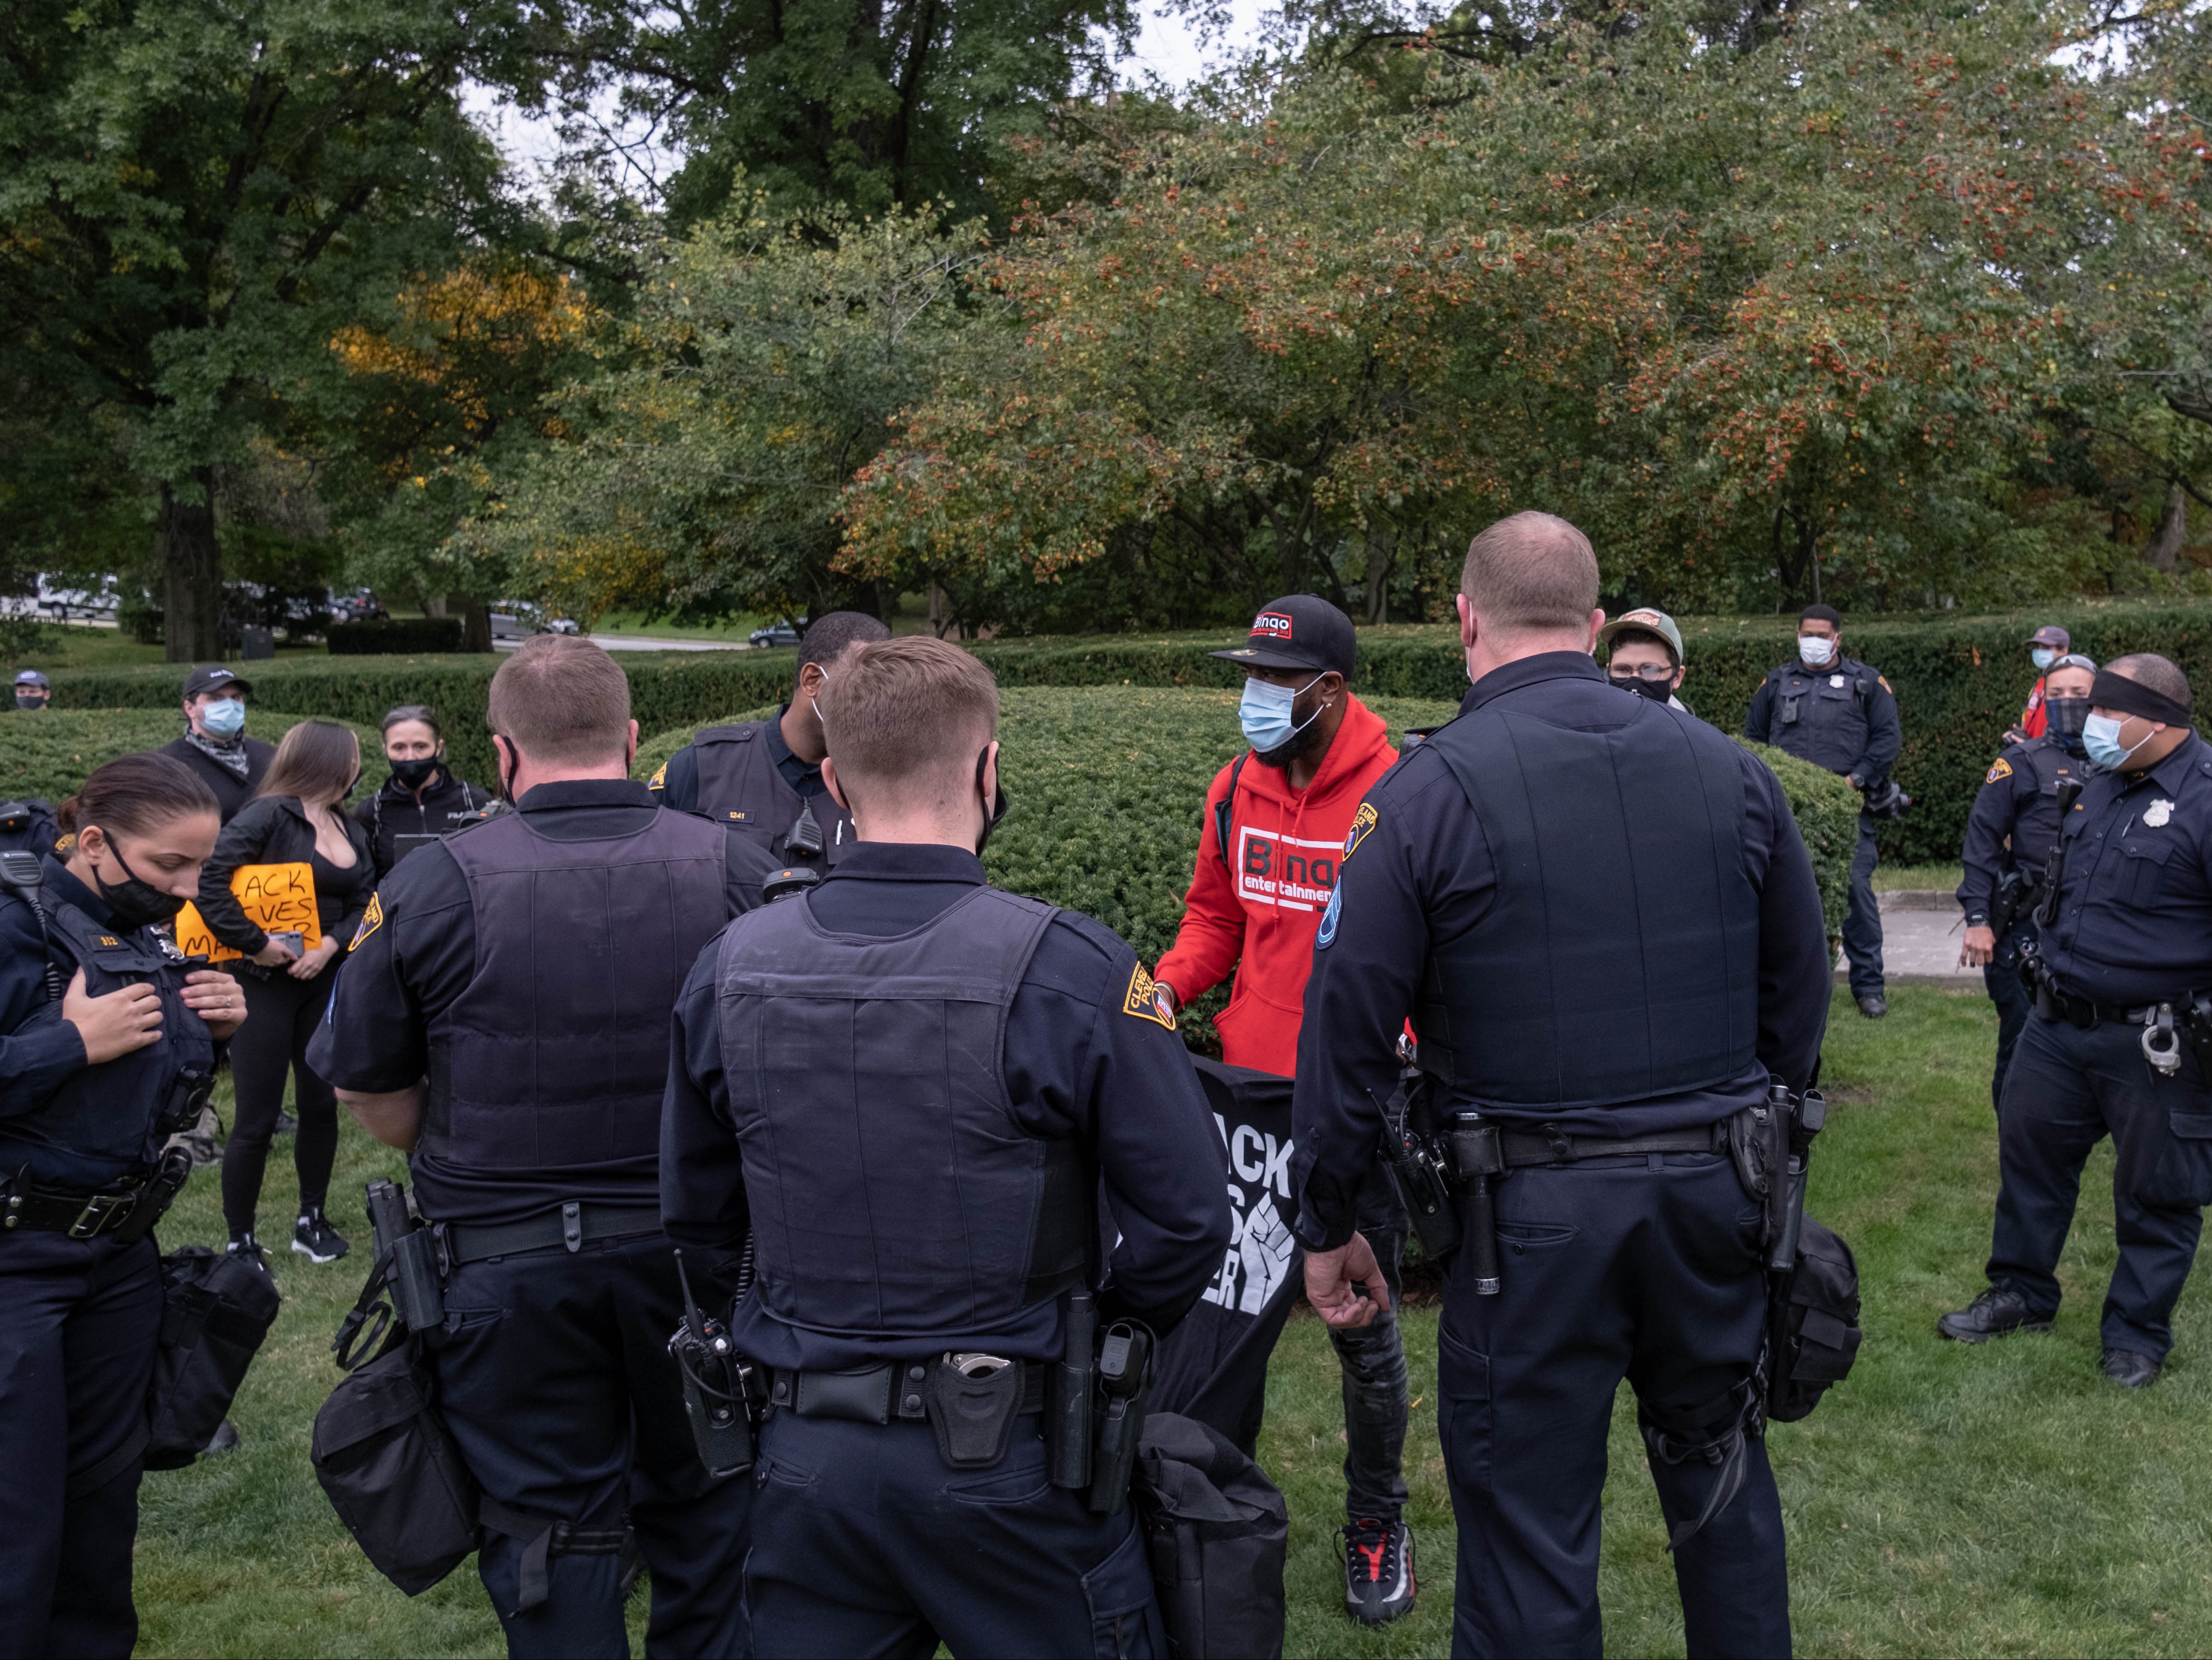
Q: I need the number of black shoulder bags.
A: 4